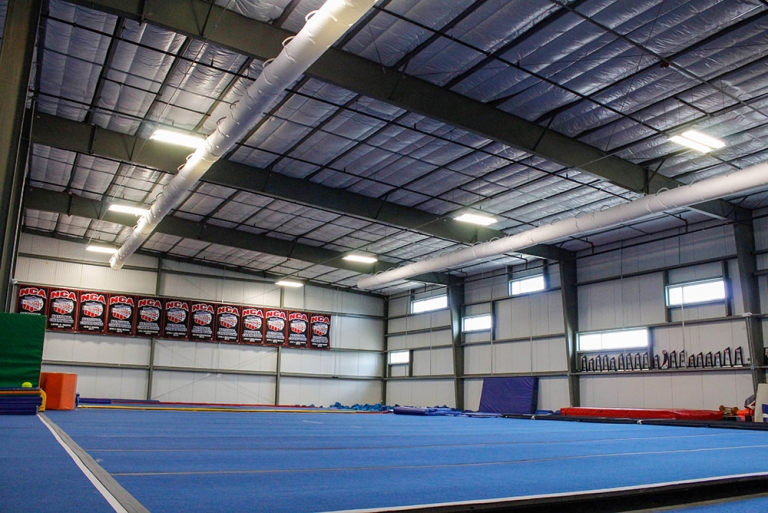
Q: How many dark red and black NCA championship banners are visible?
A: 12